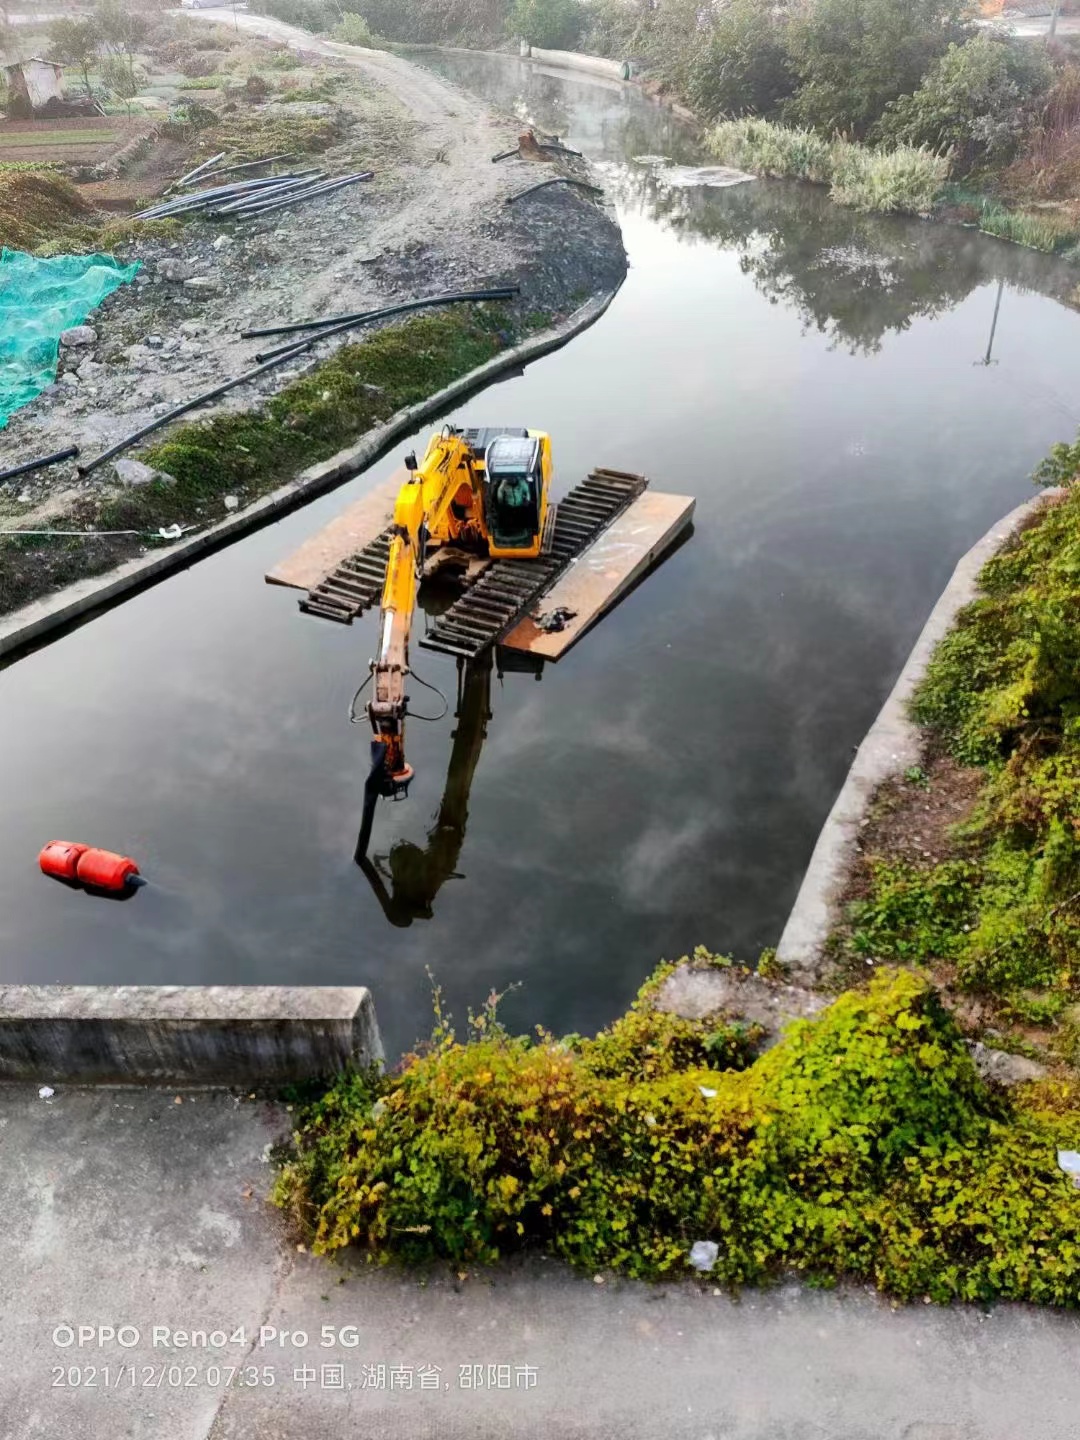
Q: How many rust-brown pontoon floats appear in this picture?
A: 2